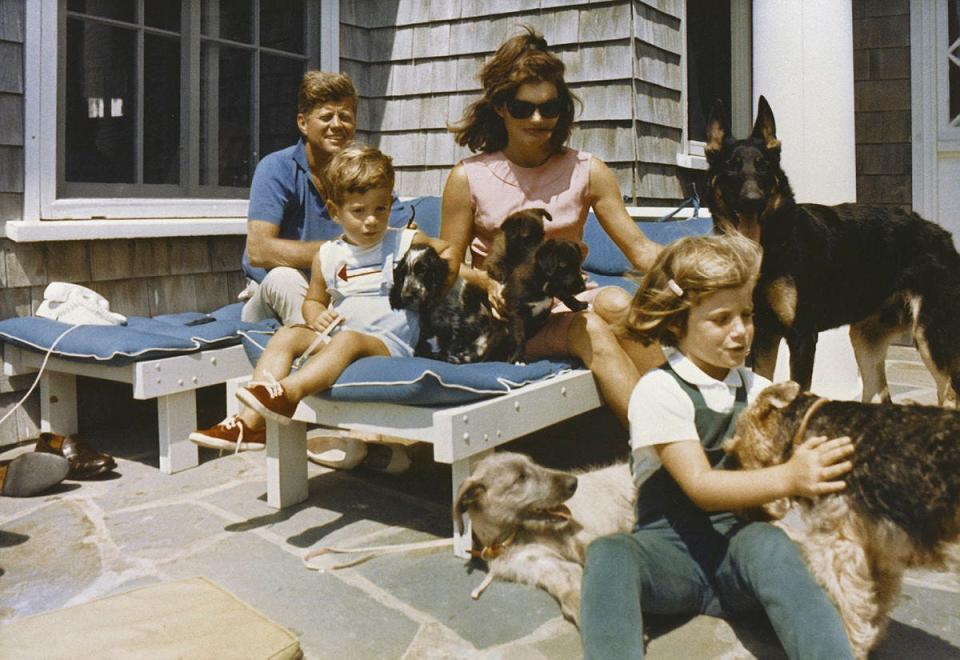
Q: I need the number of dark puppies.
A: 3